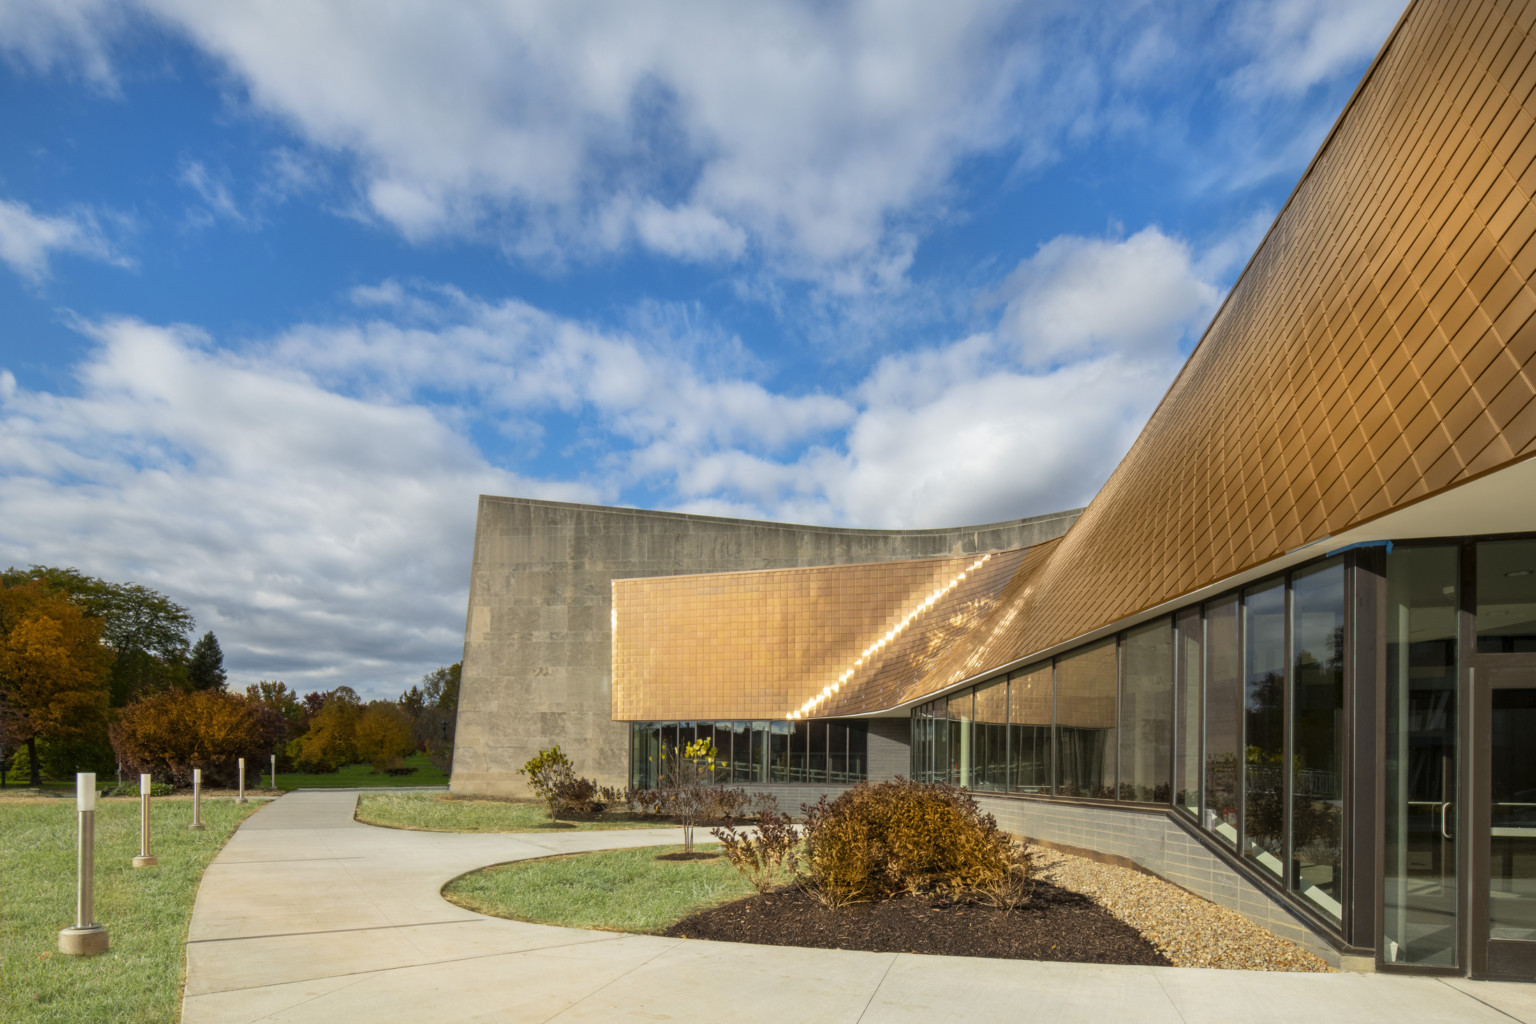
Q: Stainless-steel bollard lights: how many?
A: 5